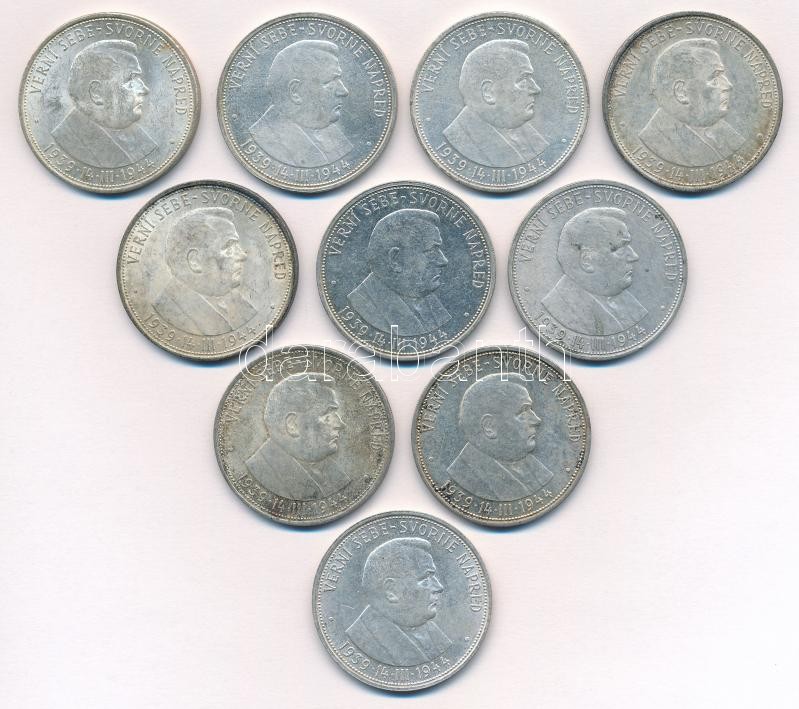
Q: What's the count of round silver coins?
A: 10